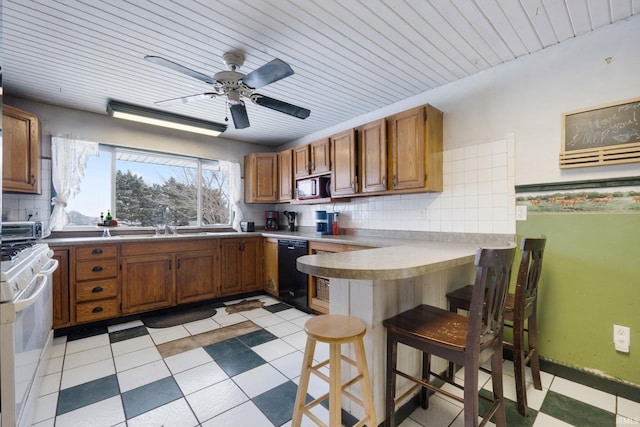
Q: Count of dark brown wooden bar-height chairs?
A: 2